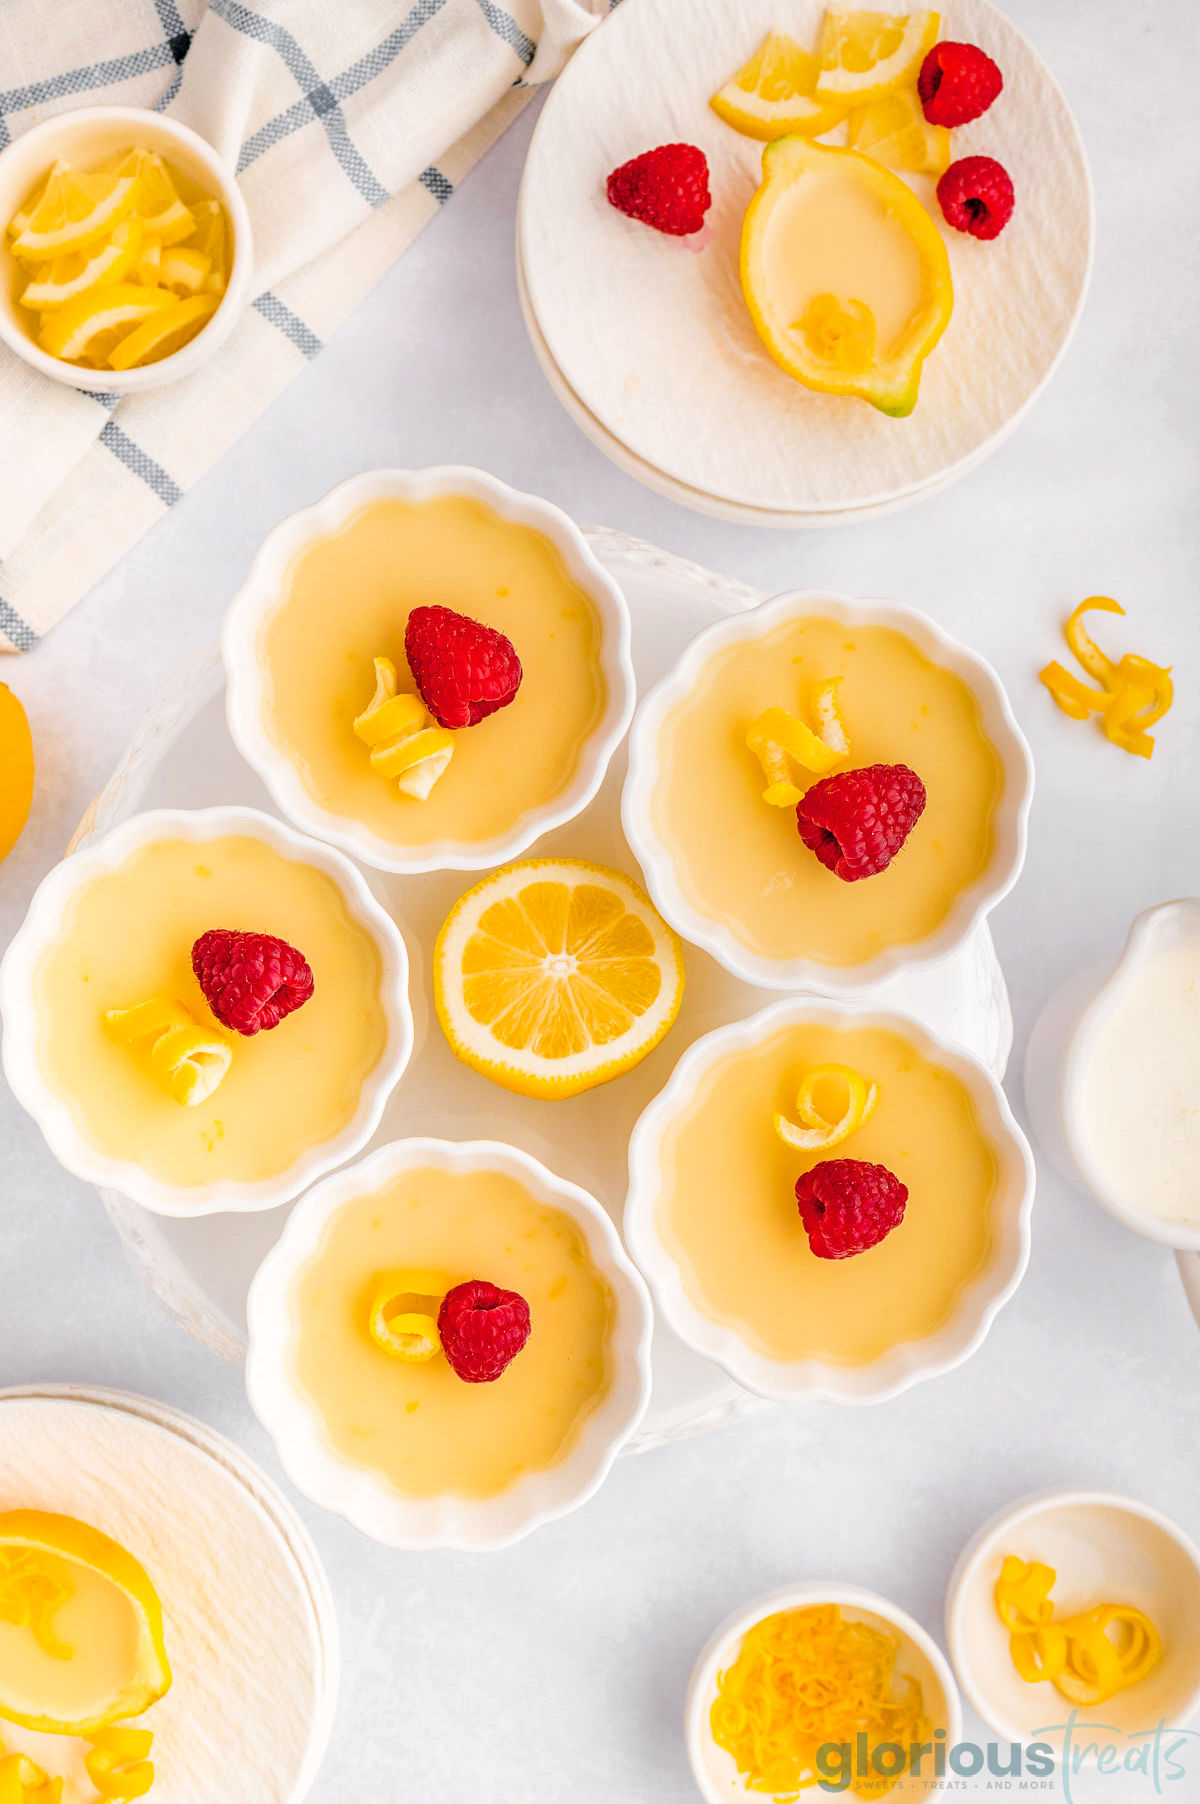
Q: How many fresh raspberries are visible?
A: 8